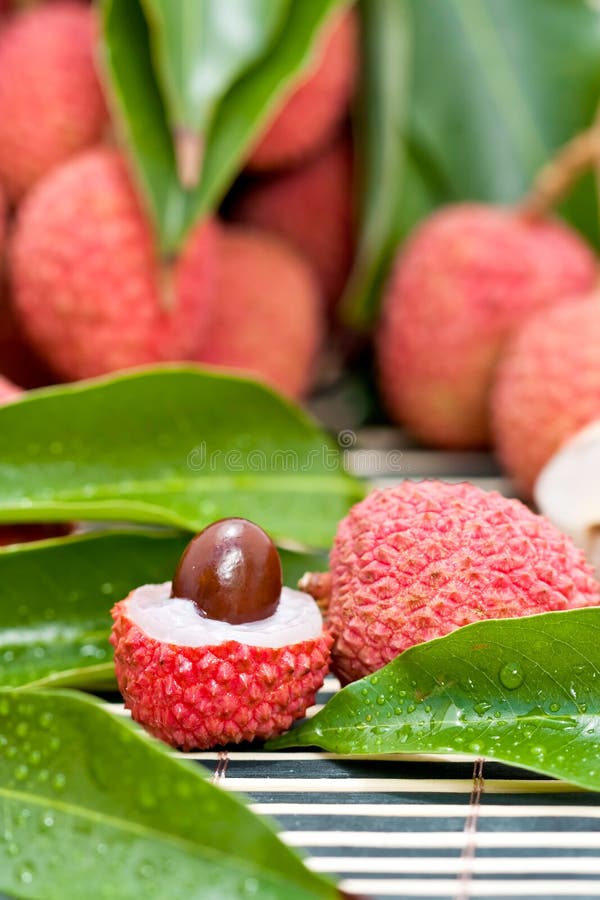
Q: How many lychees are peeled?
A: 1